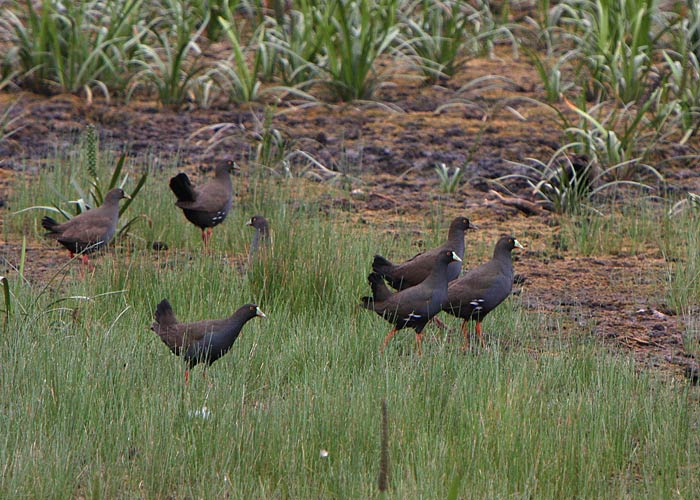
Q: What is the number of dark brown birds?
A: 7